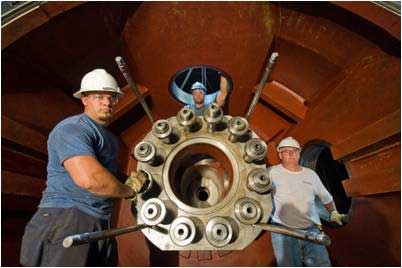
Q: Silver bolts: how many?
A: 12